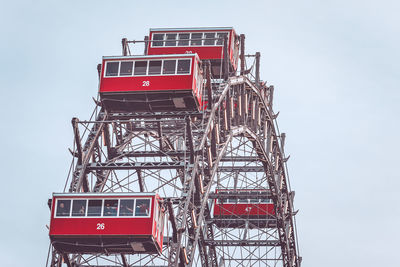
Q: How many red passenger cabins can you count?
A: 4